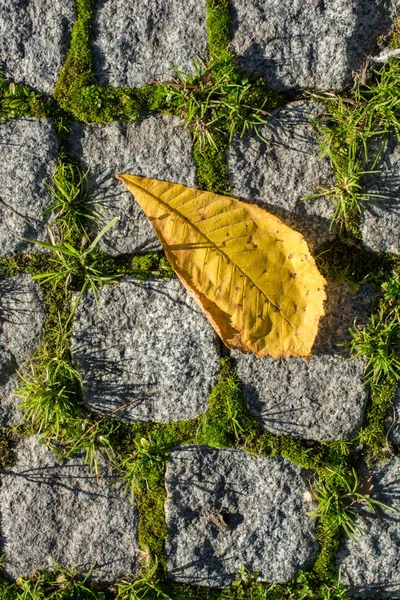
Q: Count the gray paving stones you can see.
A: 14